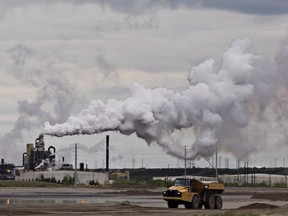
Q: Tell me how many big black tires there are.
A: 4